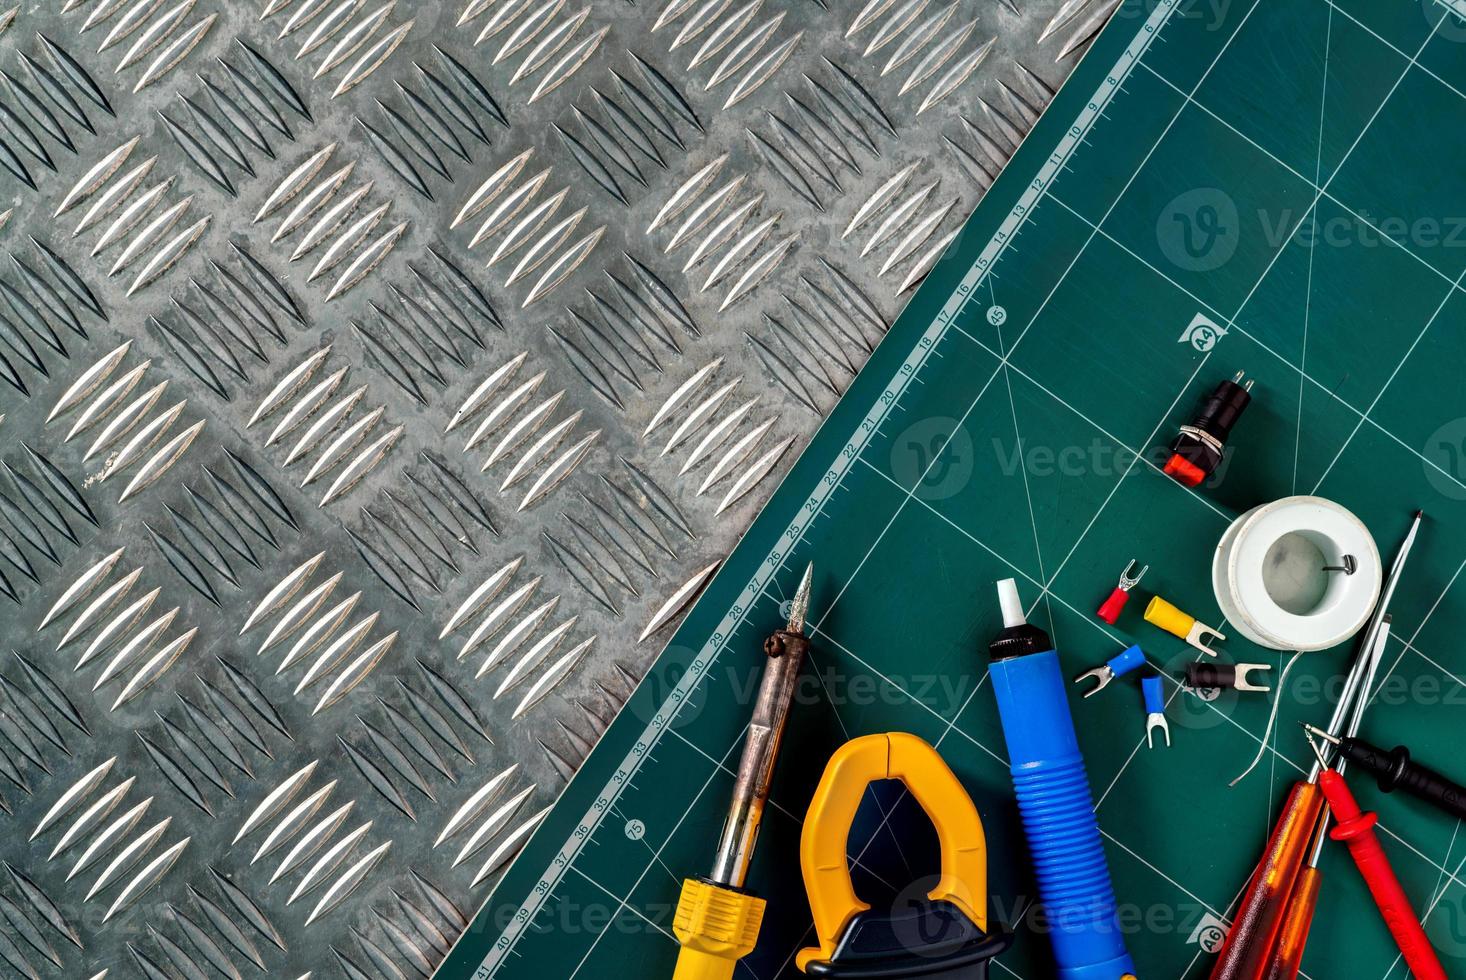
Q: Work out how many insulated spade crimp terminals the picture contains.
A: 5